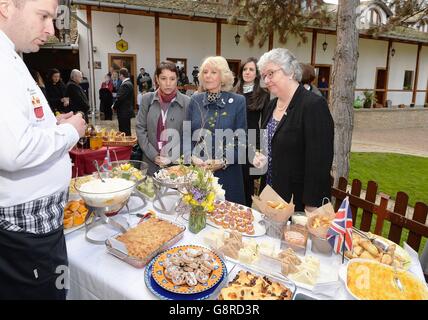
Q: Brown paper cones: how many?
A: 2